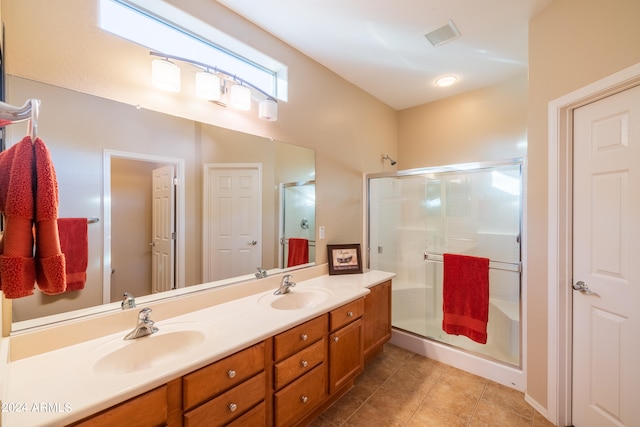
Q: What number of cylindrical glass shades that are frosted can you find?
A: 4